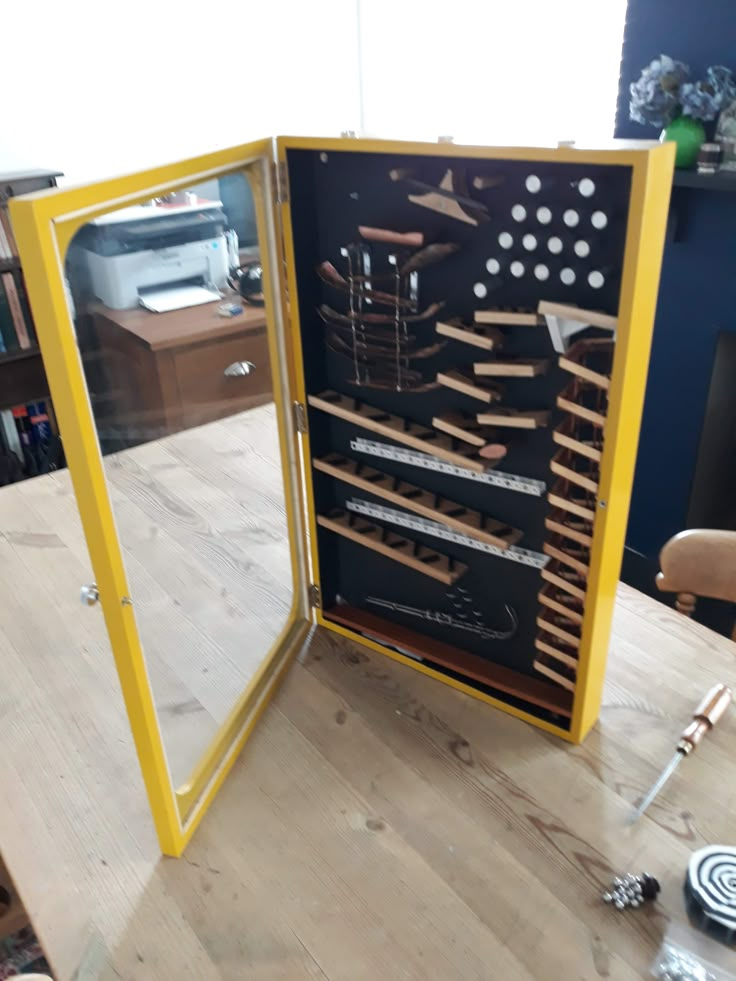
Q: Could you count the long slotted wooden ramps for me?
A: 3